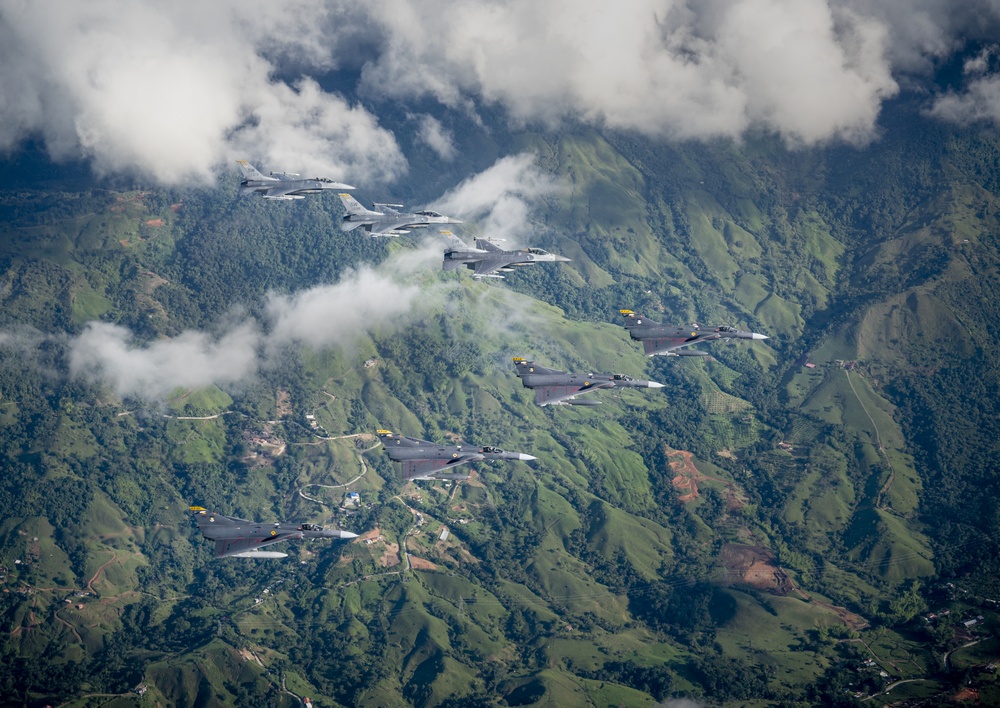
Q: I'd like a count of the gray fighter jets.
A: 7